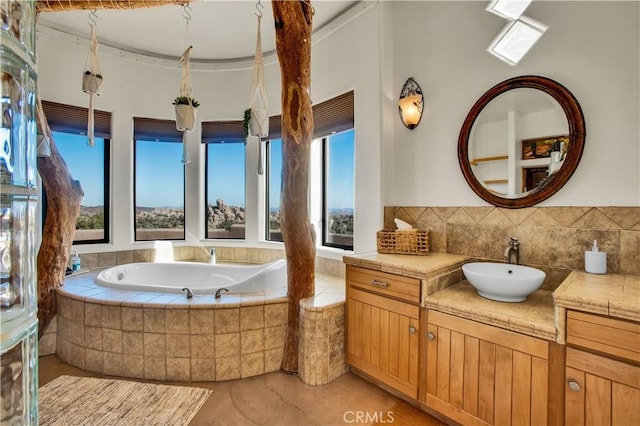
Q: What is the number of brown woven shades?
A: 5